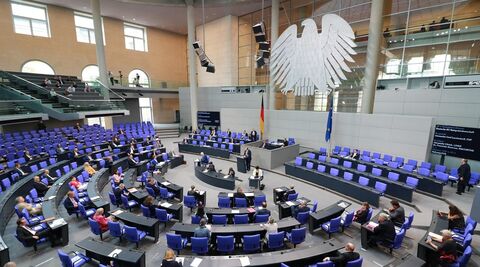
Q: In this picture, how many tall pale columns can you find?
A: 4